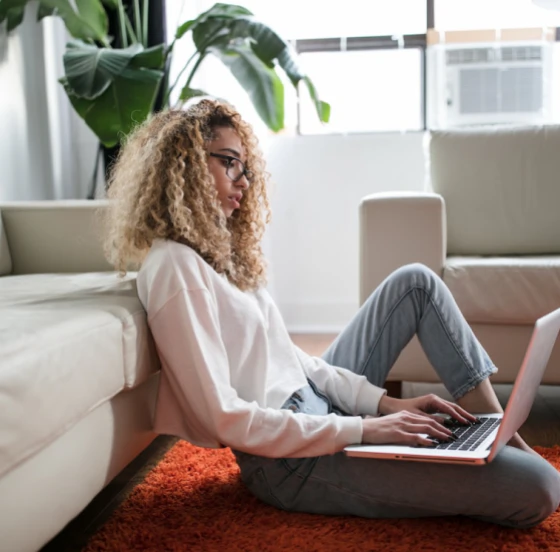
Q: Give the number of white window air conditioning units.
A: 1